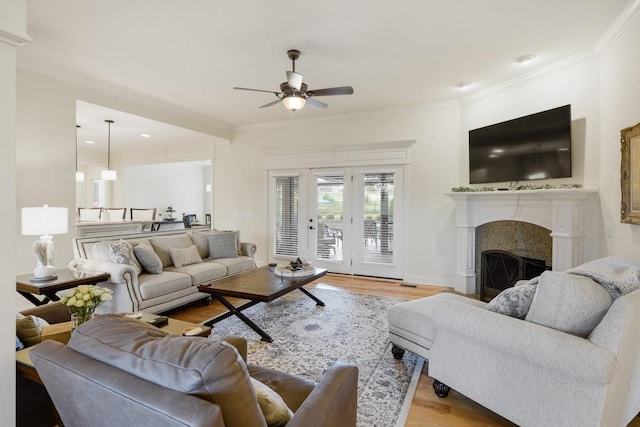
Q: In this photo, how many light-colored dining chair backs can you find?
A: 3